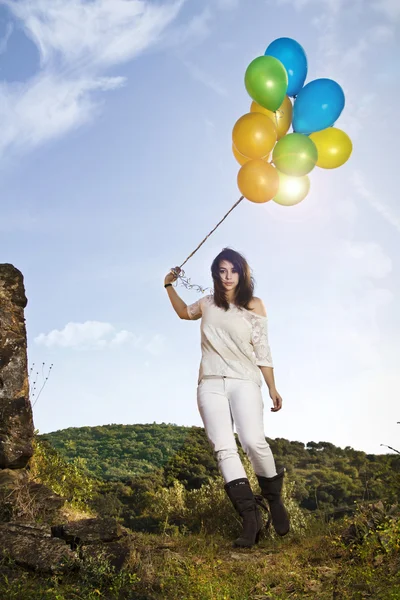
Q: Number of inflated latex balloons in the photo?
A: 10